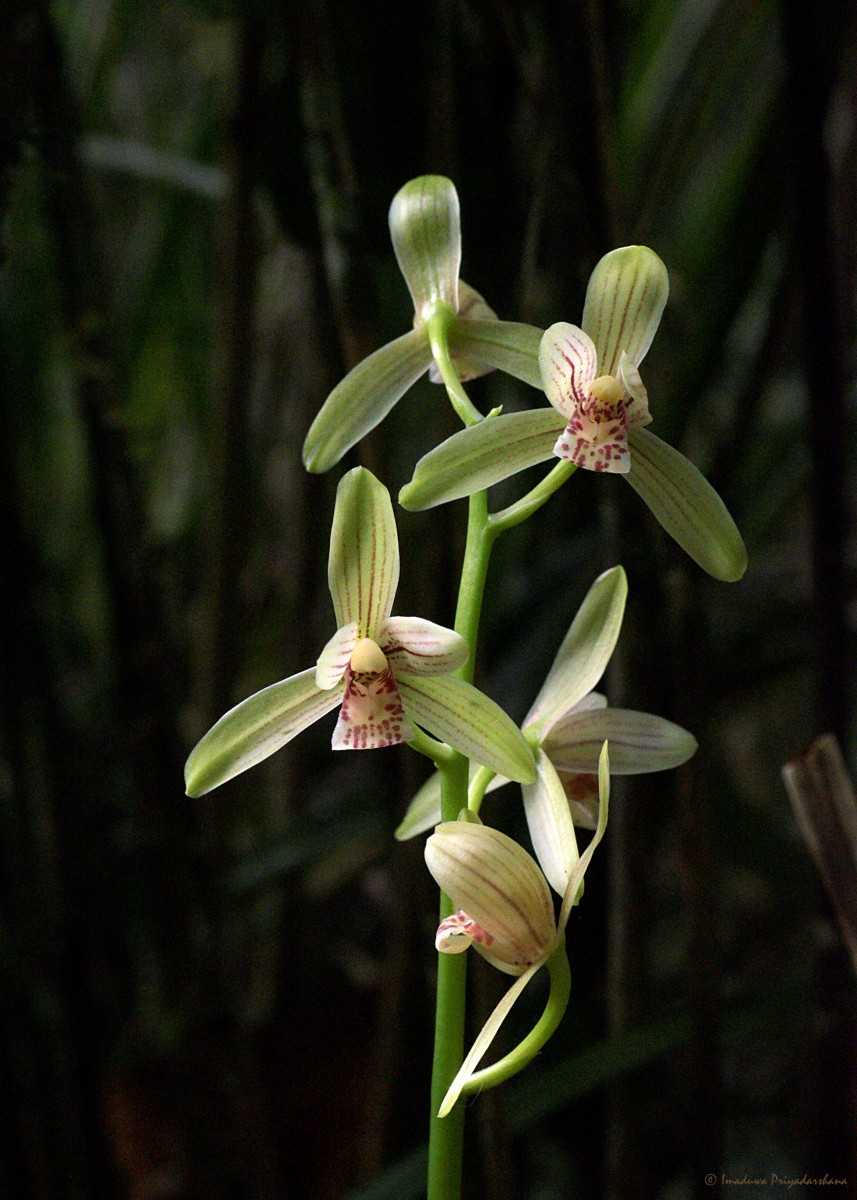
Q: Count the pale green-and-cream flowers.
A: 5